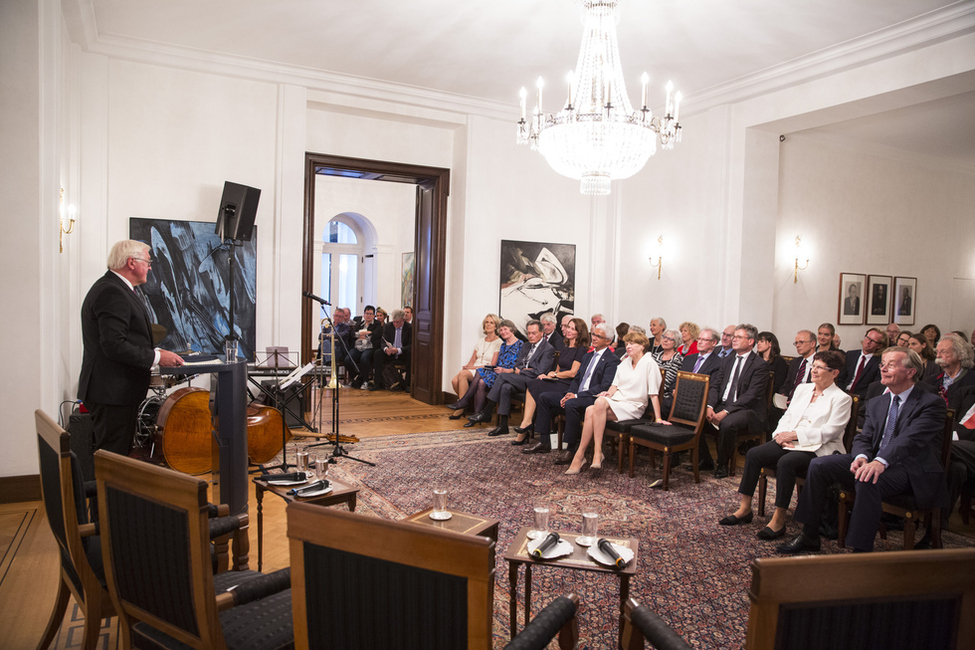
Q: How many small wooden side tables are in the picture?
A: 3